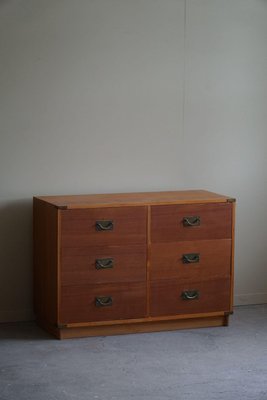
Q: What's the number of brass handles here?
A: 6